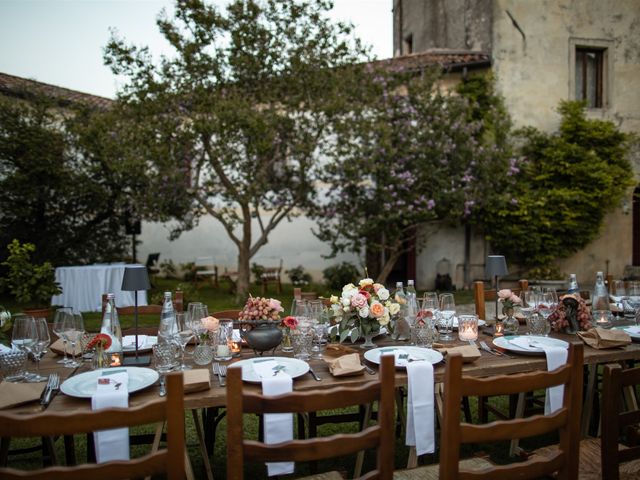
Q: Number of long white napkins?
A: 4